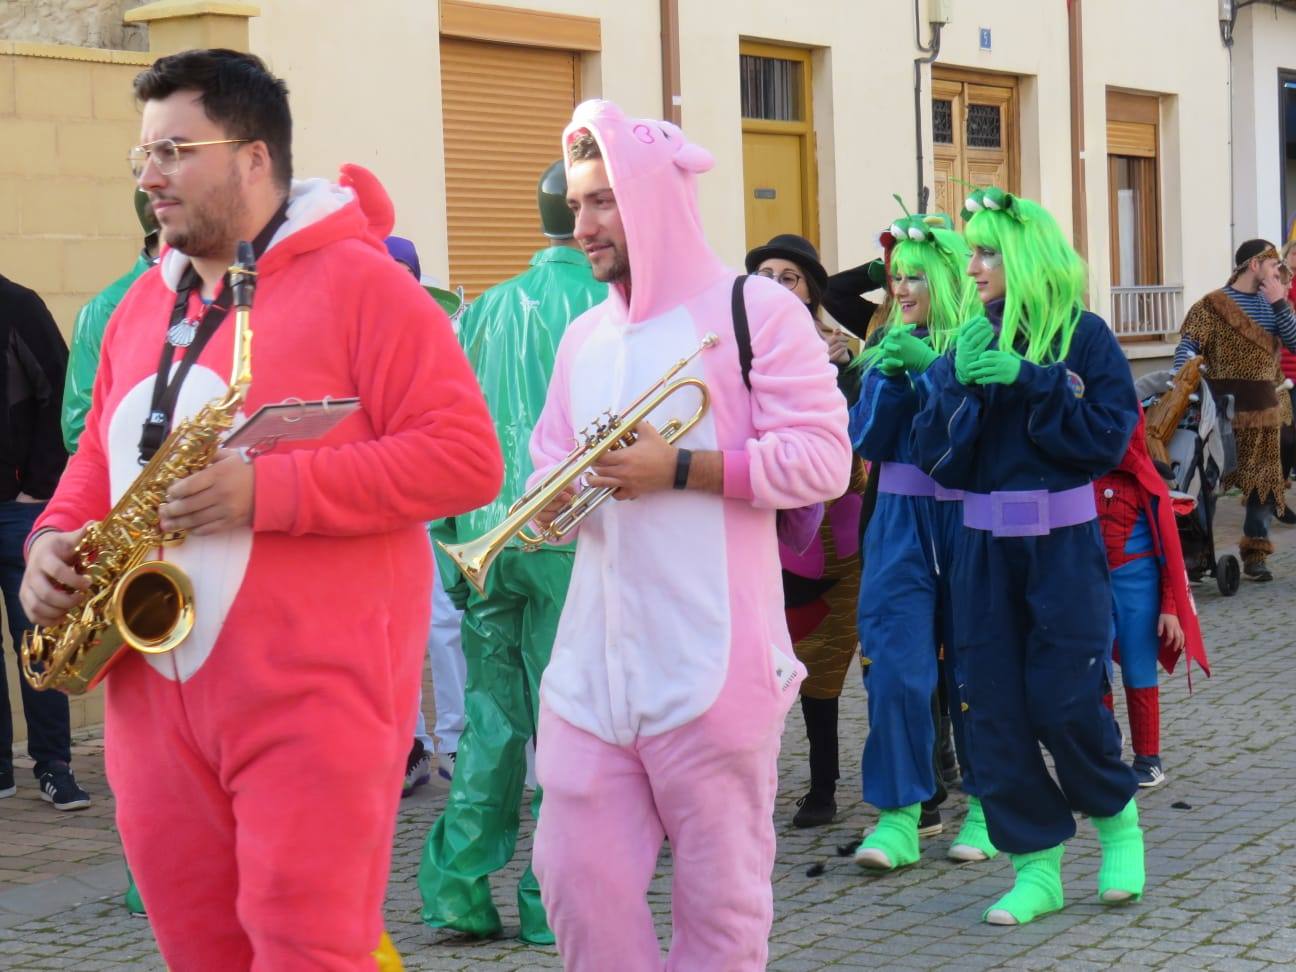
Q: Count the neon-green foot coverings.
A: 4